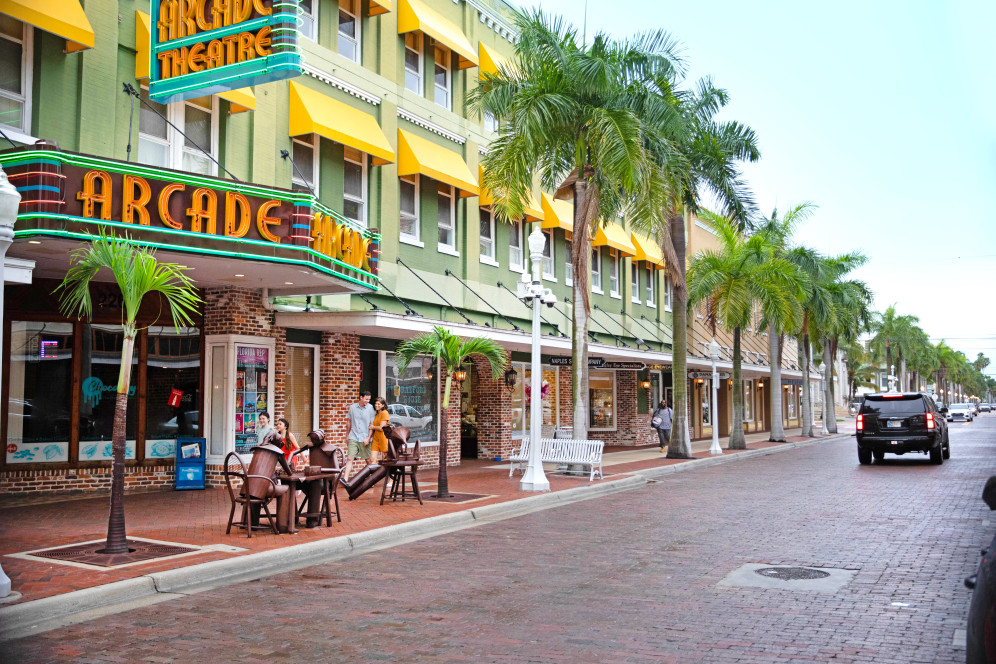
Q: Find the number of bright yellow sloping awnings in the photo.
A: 11